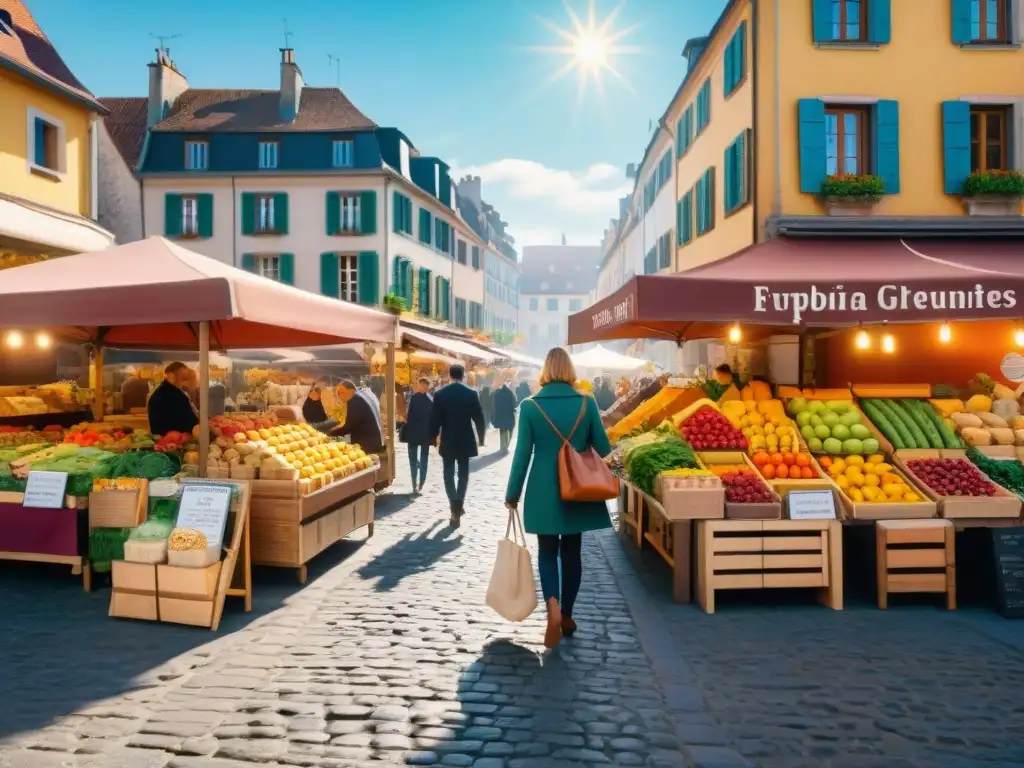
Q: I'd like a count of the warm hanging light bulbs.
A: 7